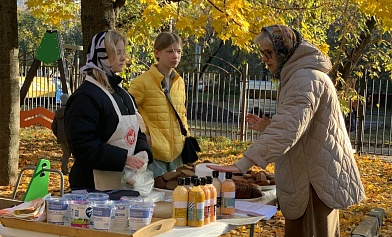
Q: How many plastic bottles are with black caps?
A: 8